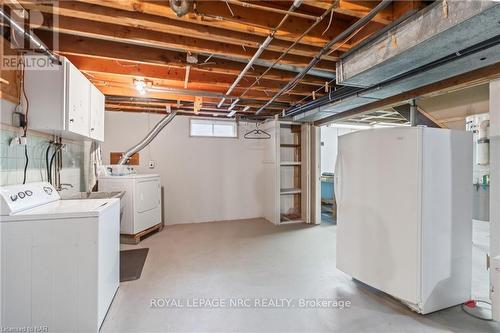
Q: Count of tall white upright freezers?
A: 1